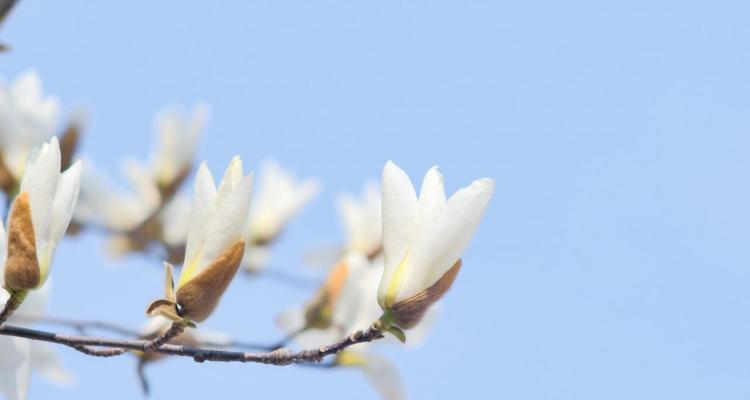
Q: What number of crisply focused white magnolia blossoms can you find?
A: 3